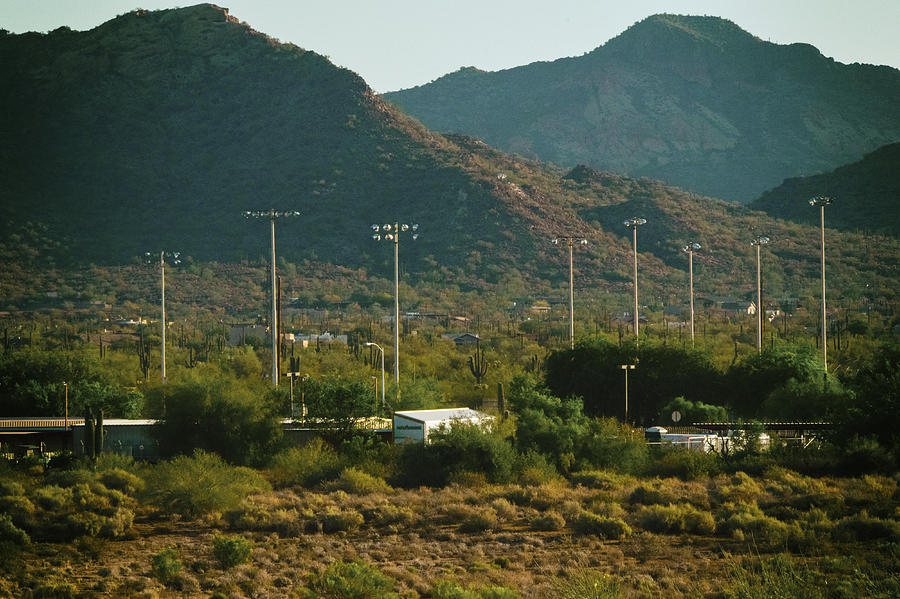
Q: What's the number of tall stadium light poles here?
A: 8